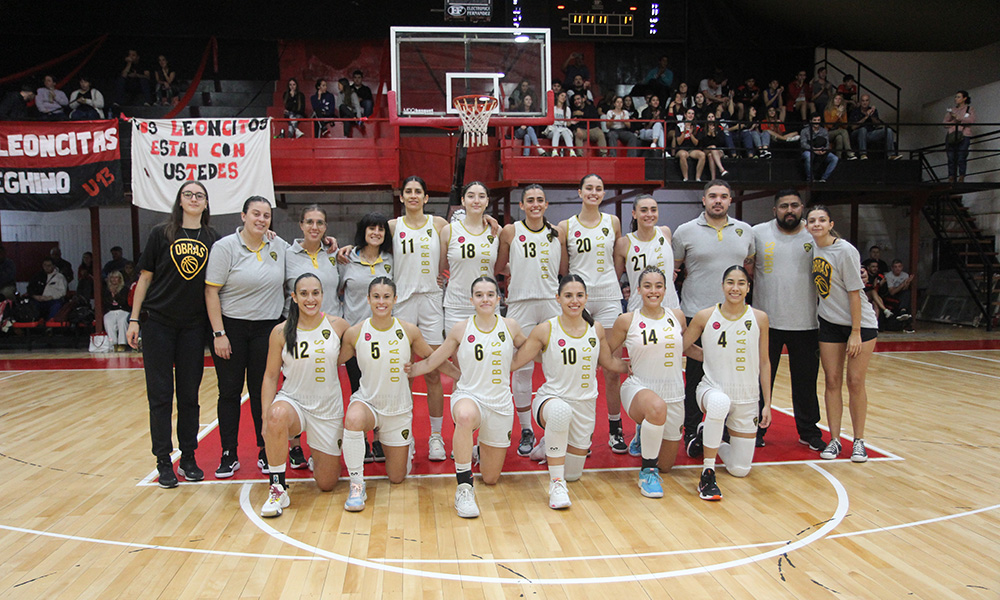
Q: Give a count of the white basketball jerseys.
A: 11